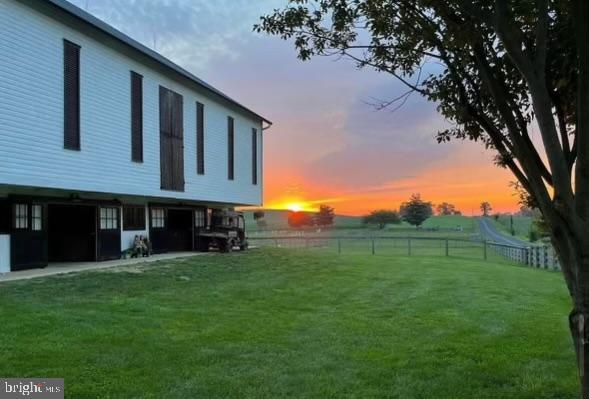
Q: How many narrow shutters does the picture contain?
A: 5